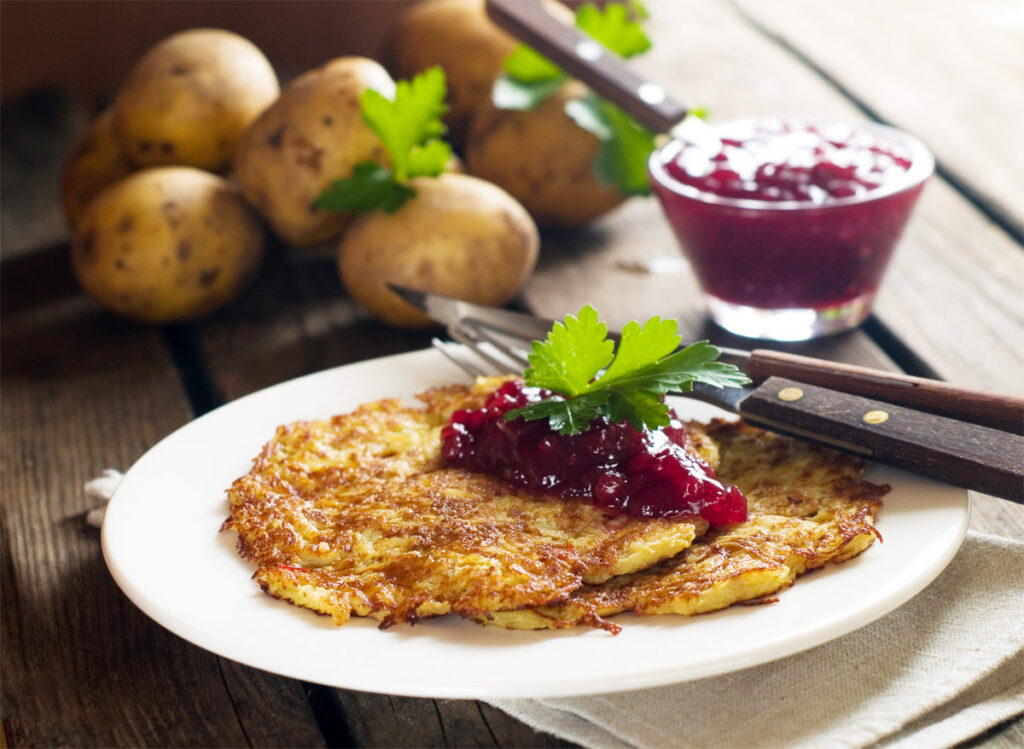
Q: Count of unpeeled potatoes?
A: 7